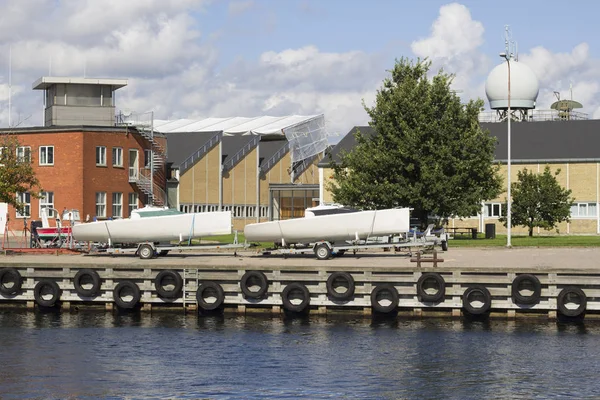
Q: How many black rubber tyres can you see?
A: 14